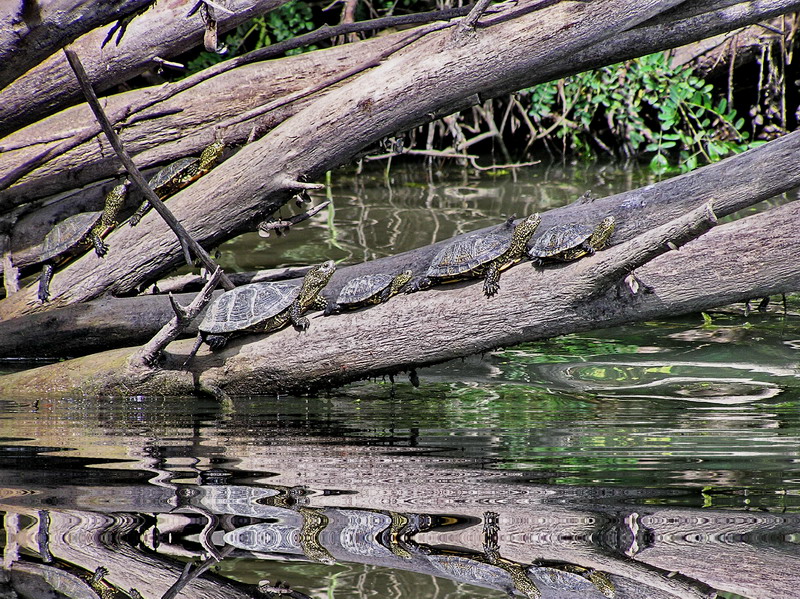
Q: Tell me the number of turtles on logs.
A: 6